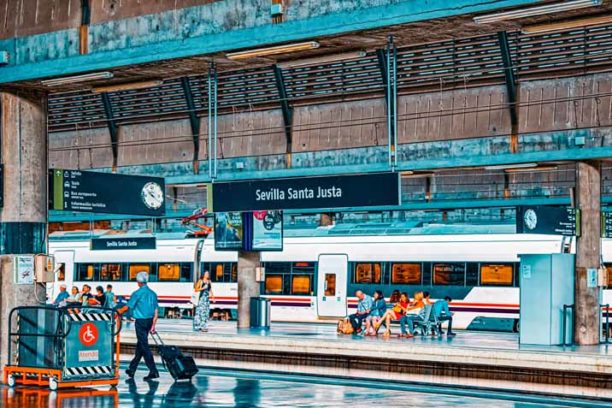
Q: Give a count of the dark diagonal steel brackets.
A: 5